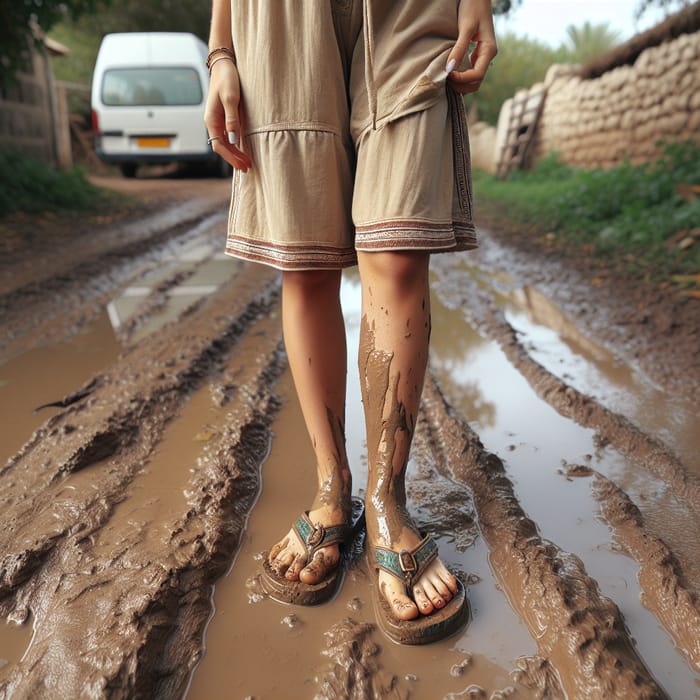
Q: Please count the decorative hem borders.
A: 2